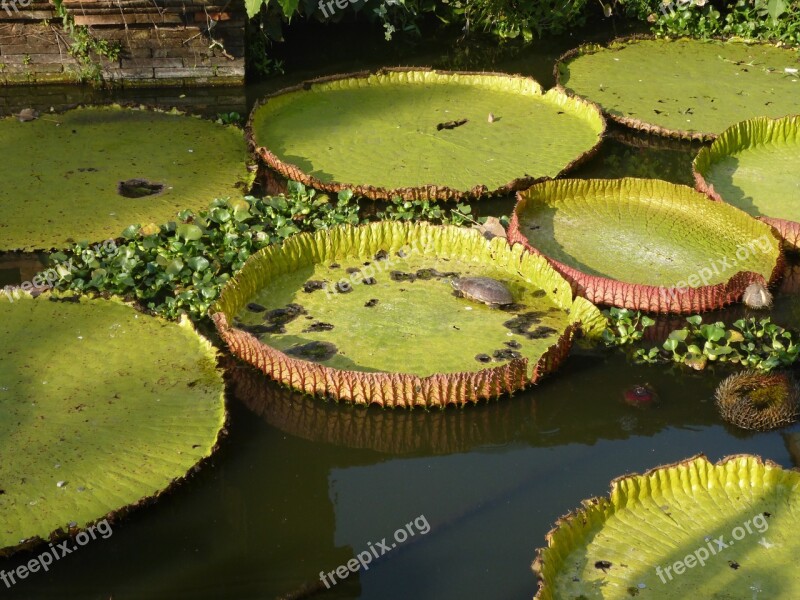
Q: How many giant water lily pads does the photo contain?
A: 8